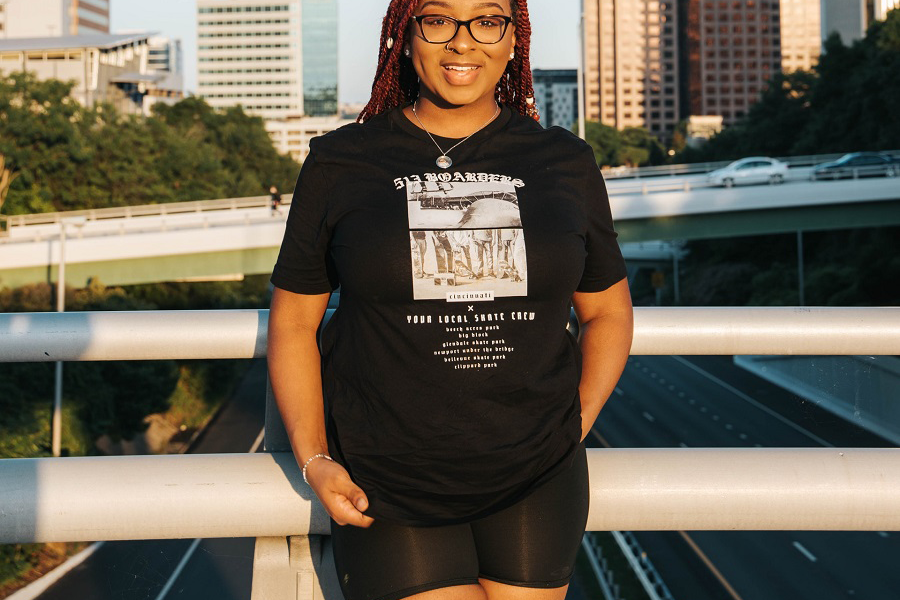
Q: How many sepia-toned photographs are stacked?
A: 2